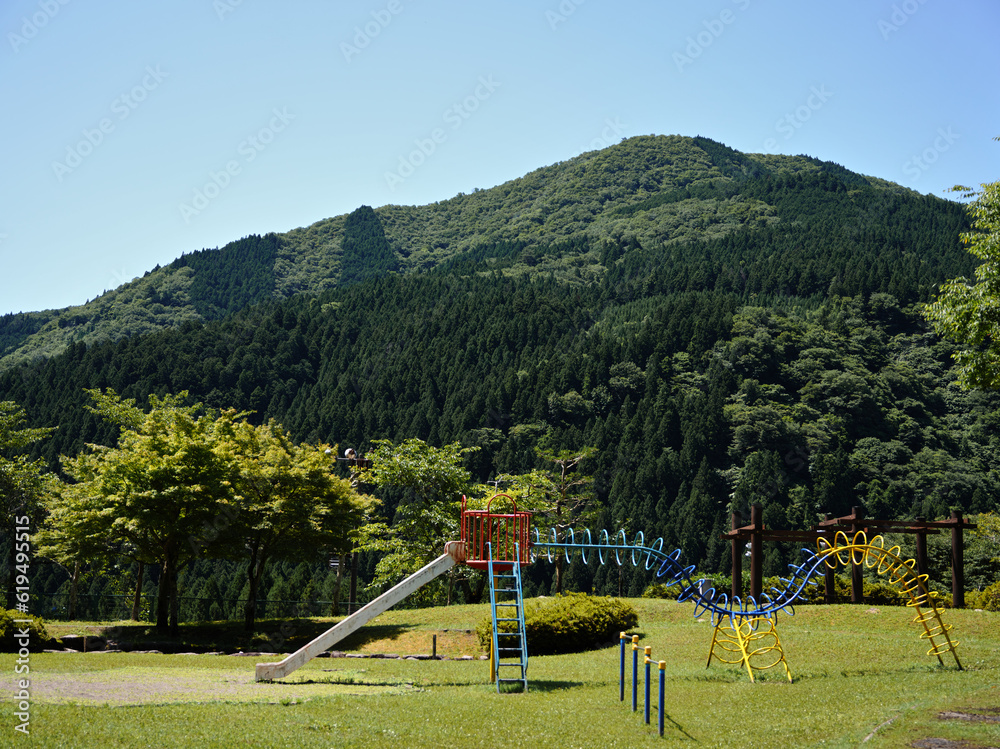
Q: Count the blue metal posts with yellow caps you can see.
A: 4